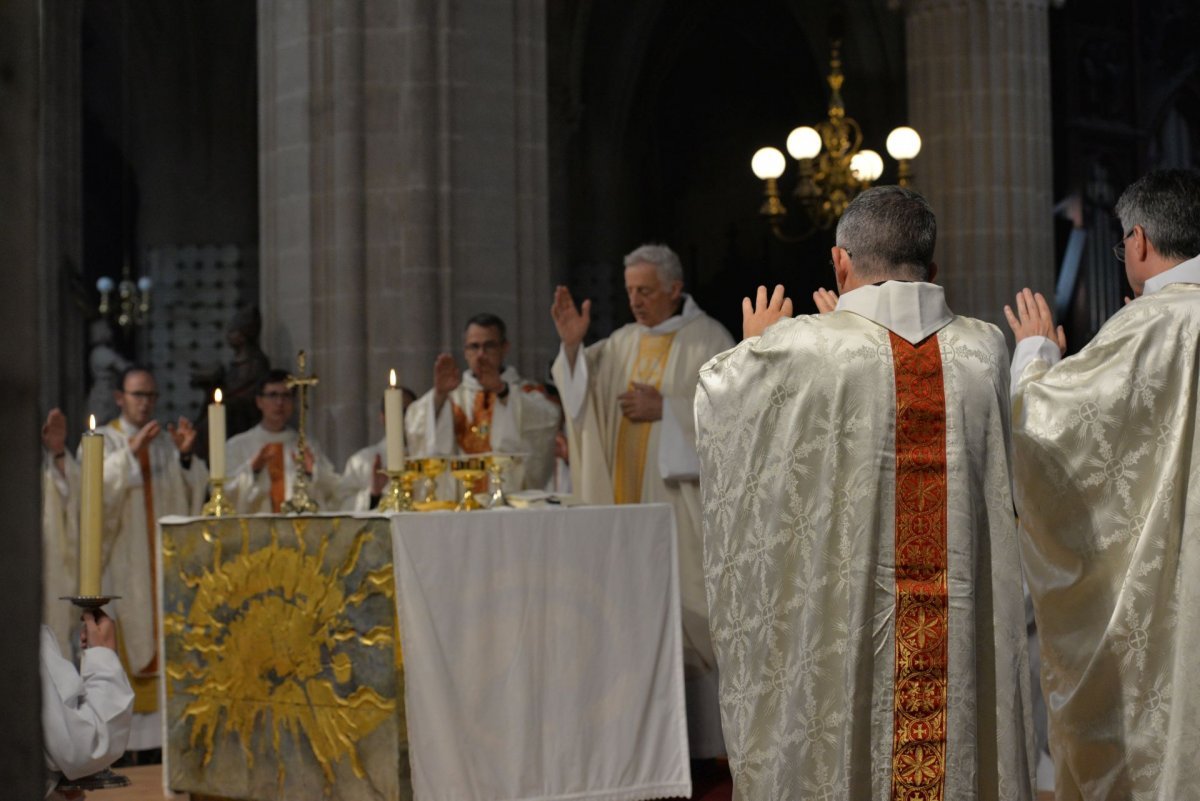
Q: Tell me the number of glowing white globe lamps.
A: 4